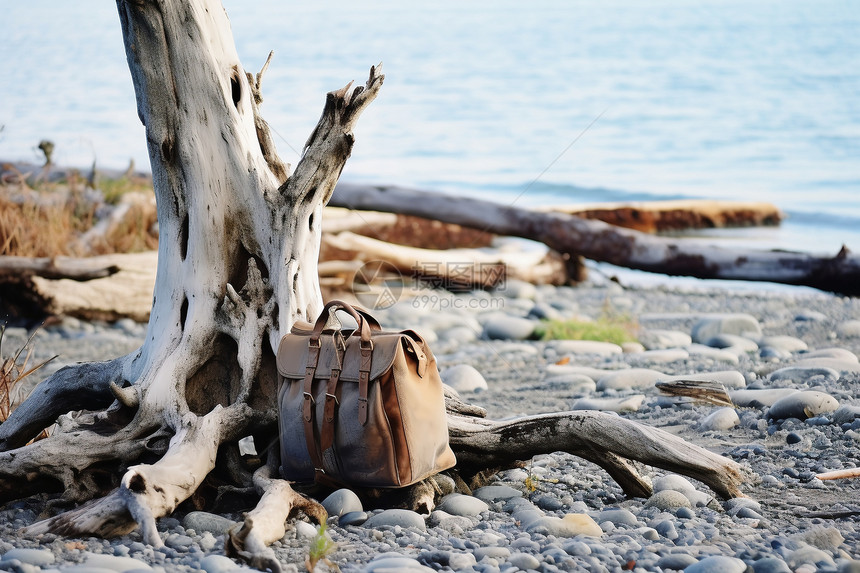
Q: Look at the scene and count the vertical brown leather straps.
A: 3